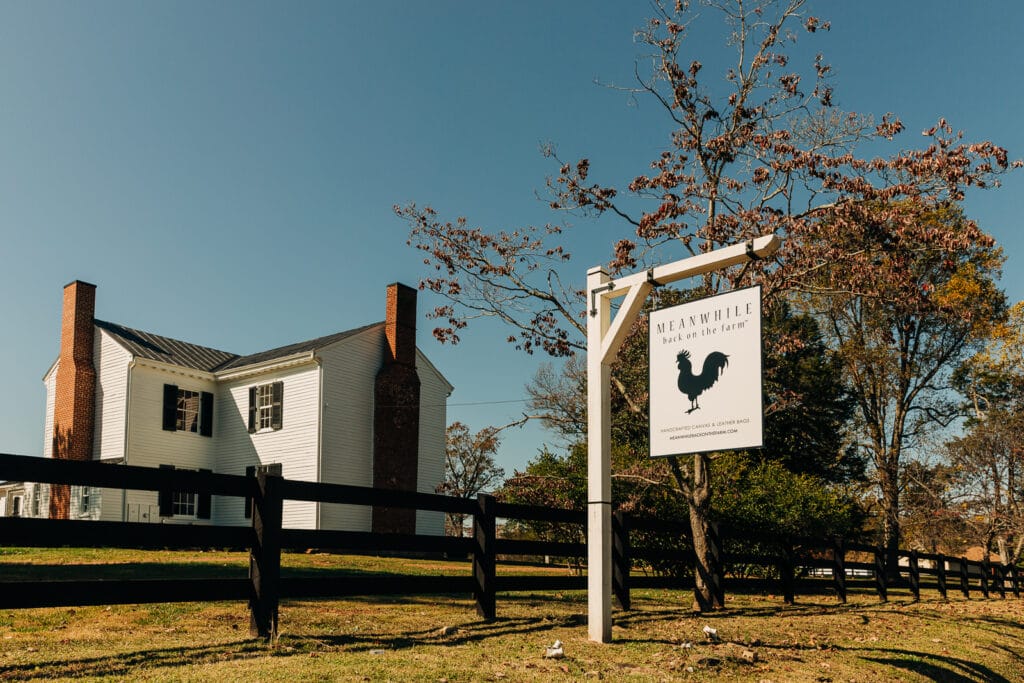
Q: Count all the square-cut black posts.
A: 13